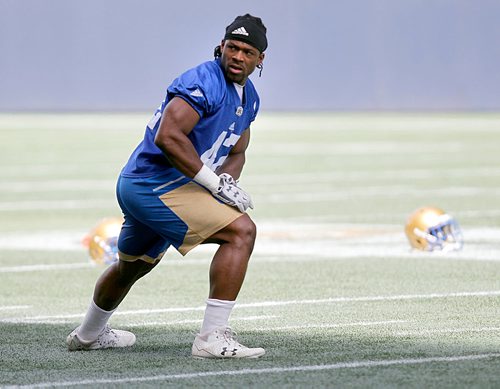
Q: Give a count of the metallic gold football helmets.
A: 2